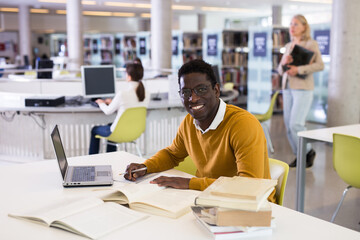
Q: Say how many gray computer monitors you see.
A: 1